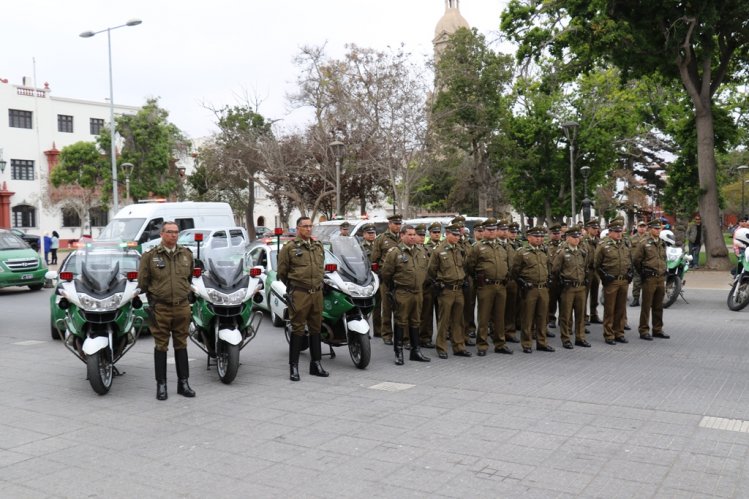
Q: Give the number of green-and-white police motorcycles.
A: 5